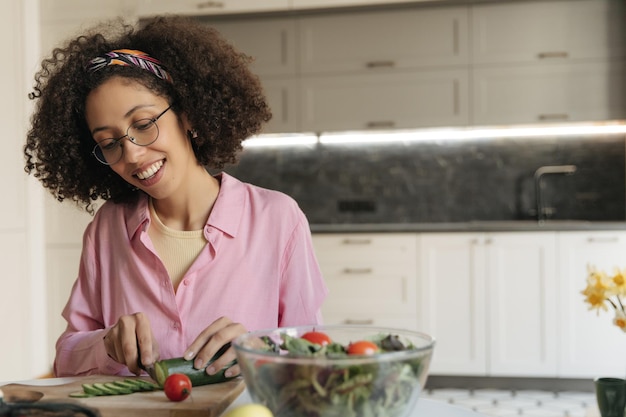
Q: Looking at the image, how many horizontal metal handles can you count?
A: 9